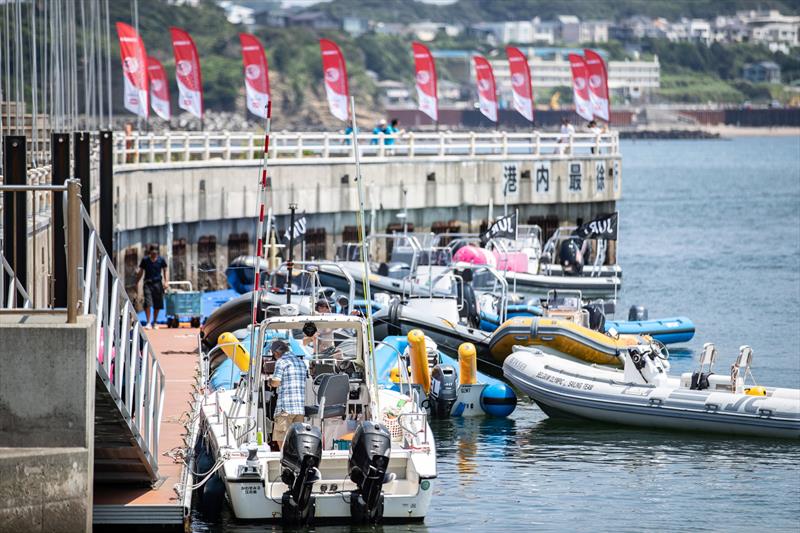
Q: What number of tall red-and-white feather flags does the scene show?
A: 10